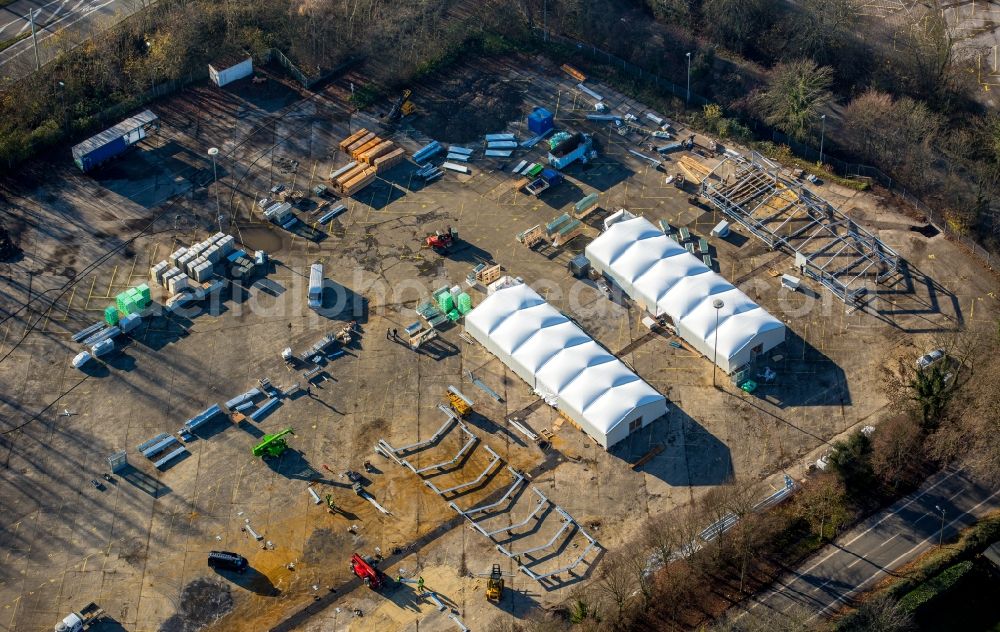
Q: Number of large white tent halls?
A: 2